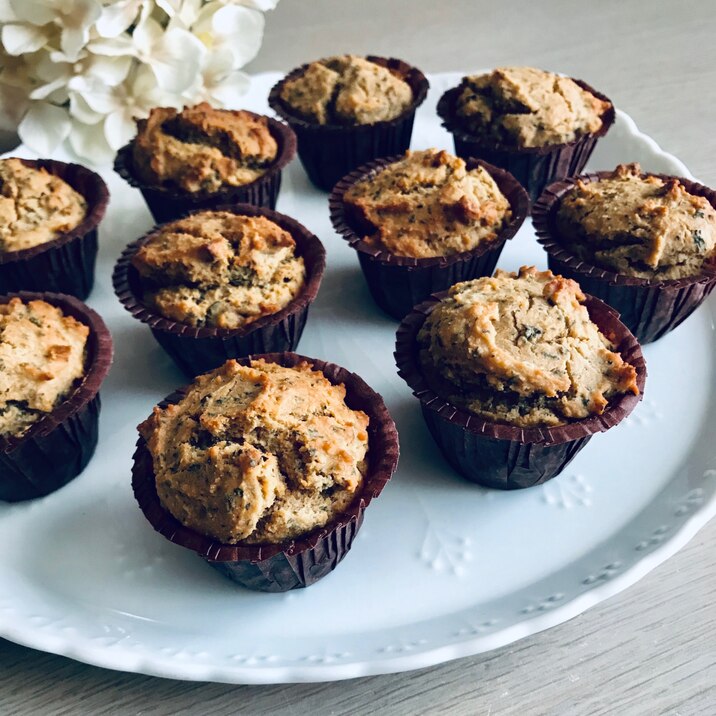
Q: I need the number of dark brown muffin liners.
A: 10